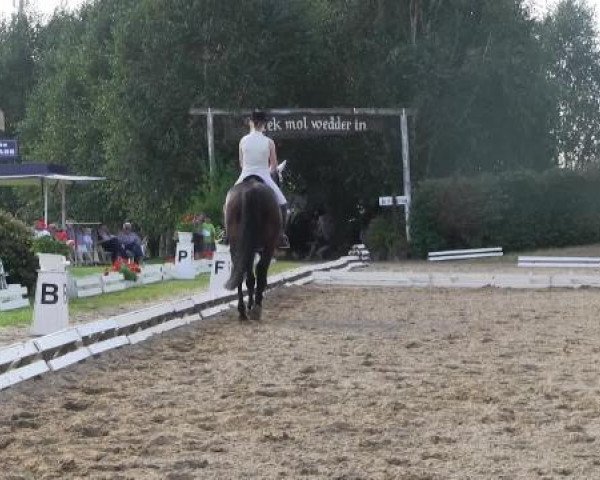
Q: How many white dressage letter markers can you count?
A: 3